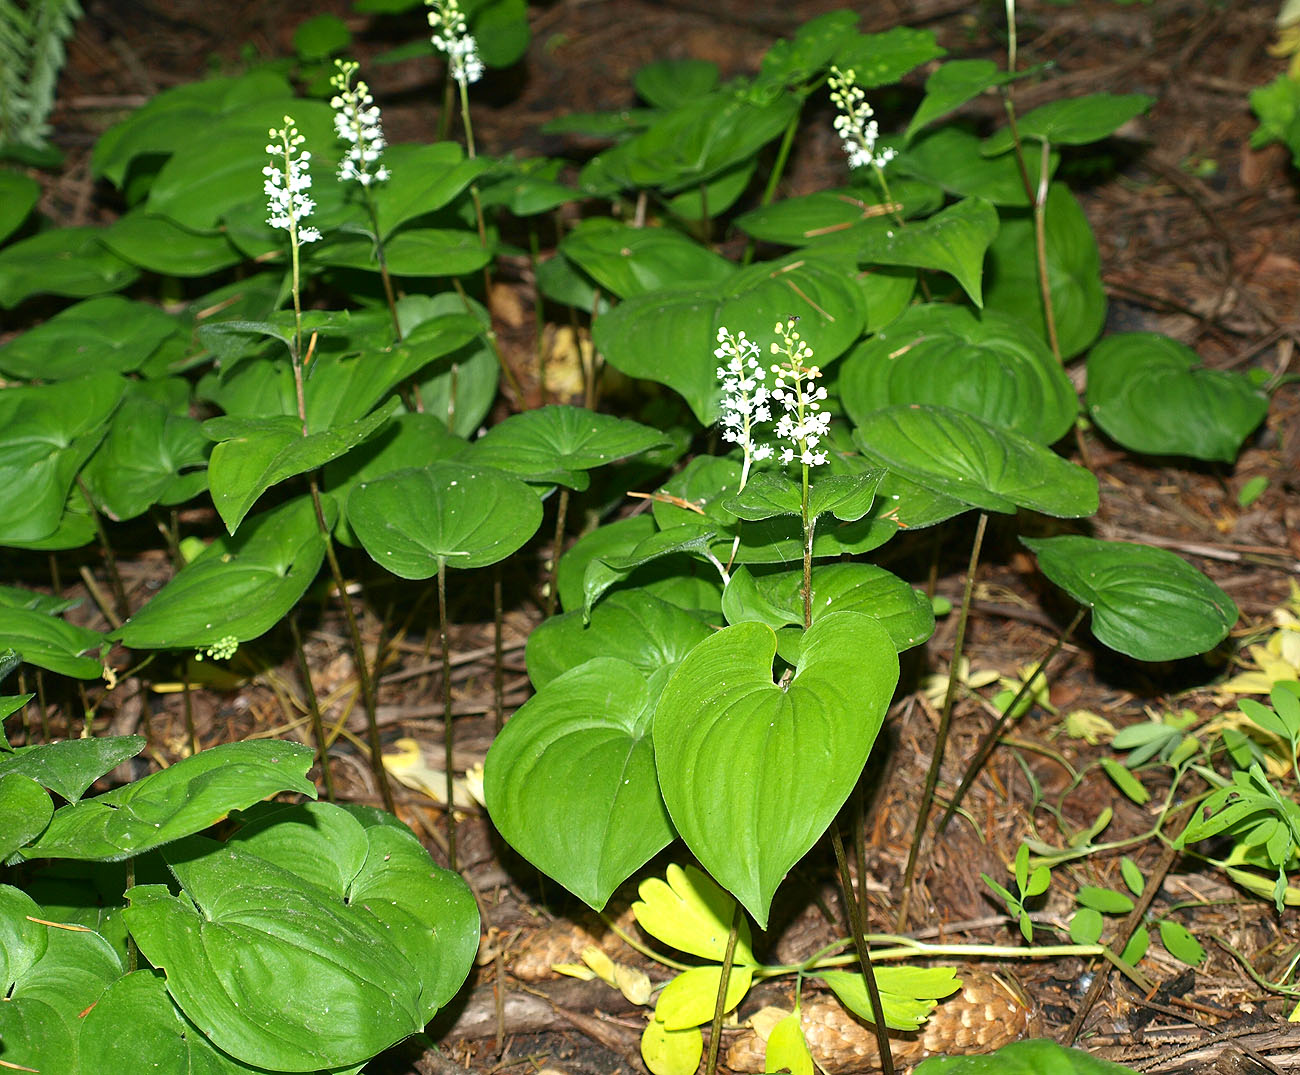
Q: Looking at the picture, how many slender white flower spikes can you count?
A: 6